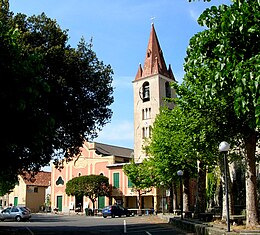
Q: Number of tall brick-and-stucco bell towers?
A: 1